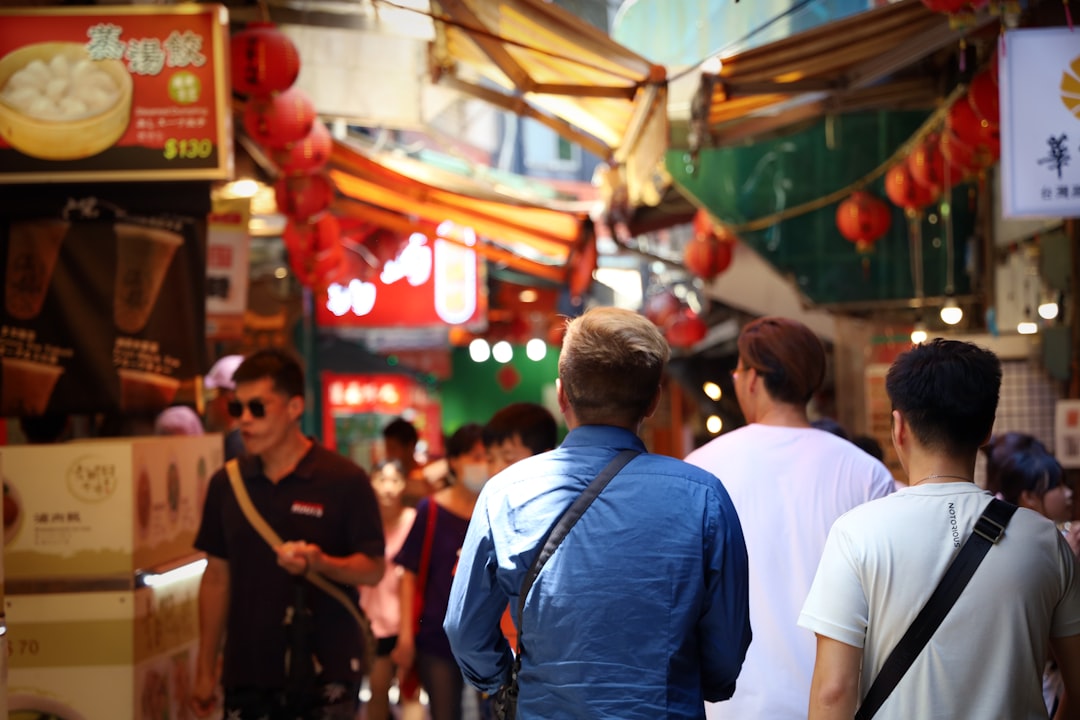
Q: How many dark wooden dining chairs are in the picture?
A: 0